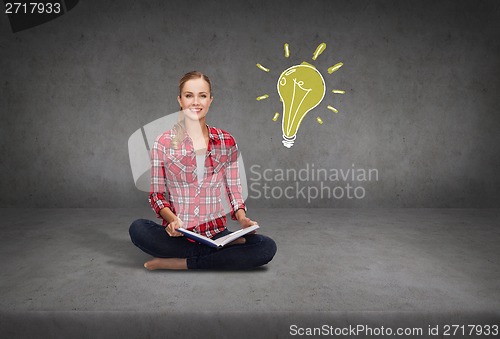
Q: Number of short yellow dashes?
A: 9